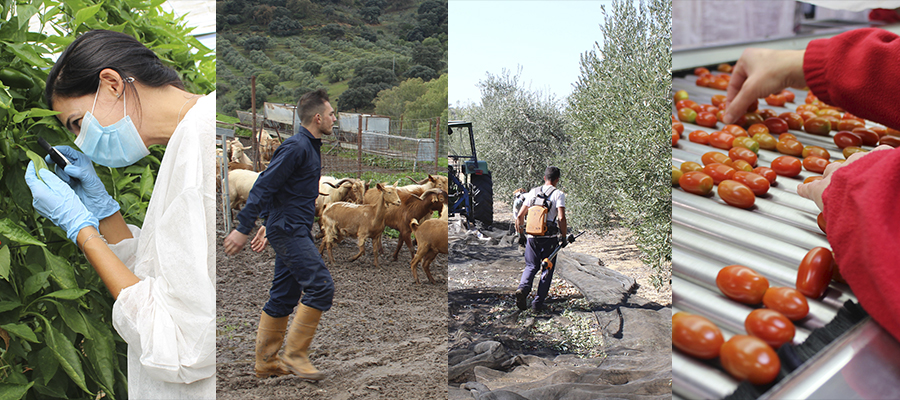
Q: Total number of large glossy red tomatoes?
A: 6